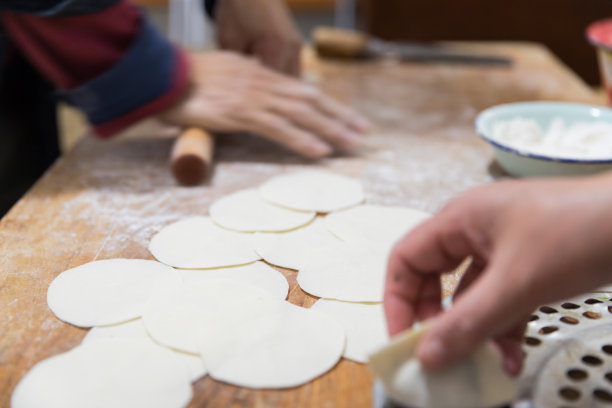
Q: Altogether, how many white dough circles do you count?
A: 13